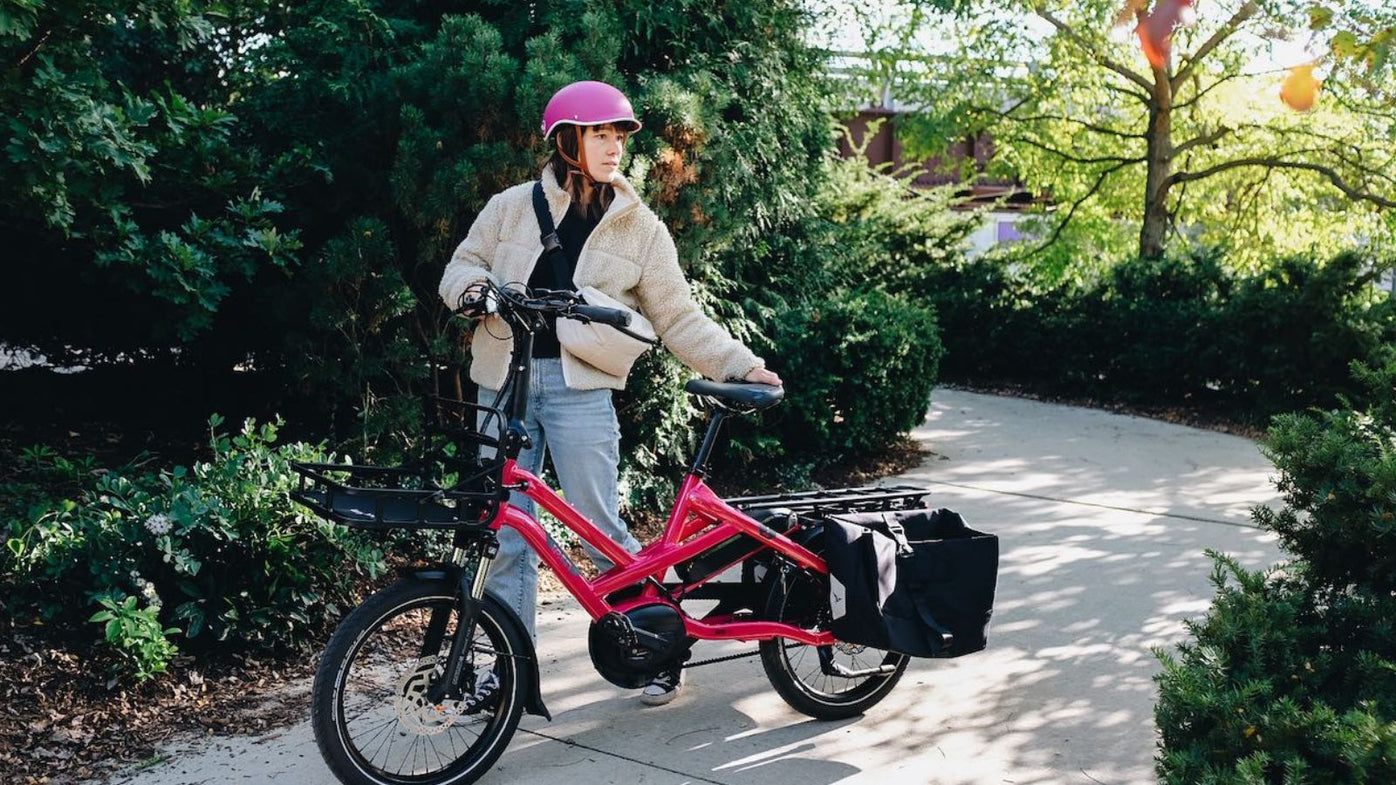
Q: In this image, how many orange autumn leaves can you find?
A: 2